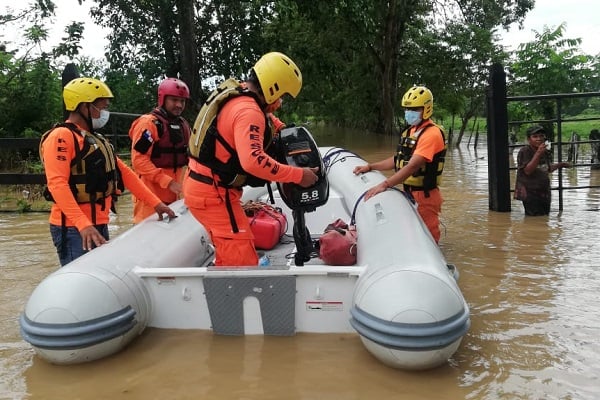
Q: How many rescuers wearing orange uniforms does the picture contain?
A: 4